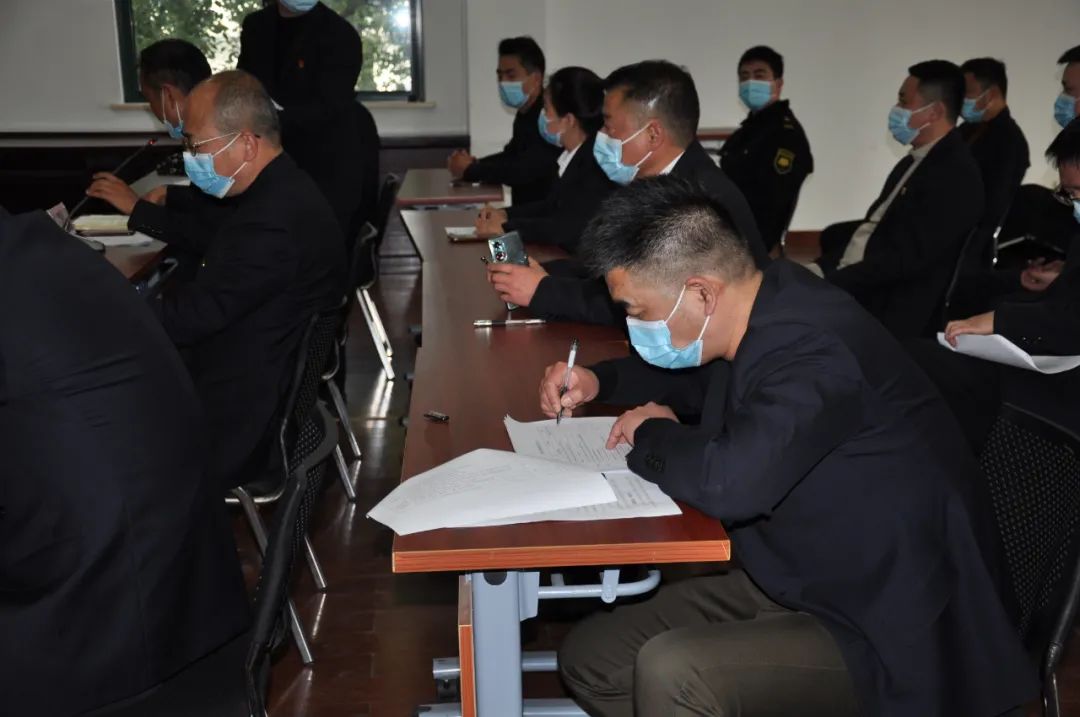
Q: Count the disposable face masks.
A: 12